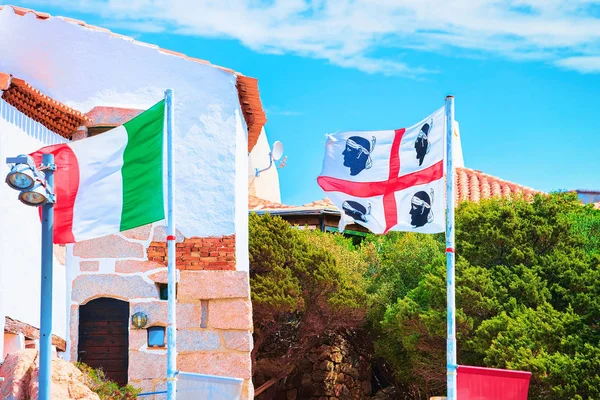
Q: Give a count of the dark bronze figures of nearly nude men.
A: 0